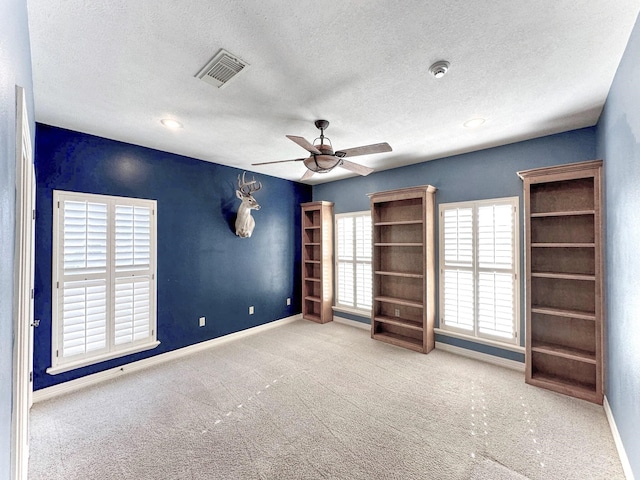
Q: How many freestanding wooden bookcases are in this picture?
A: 3